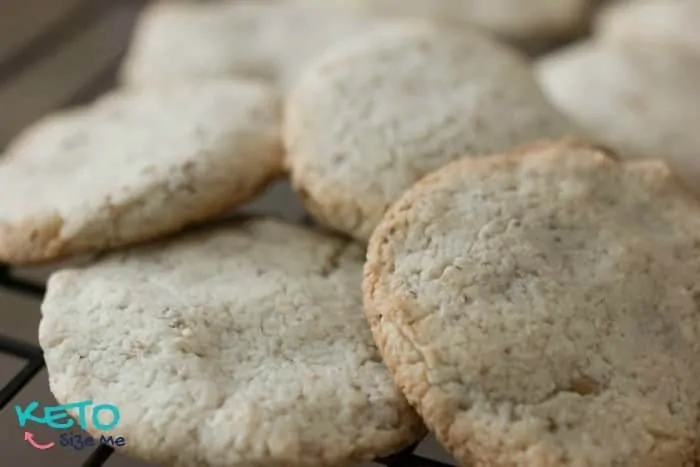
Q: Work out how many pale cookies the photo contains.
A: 8